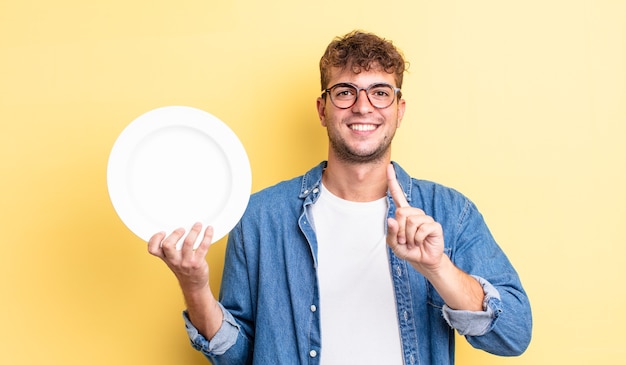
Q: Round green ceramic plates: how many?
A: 0